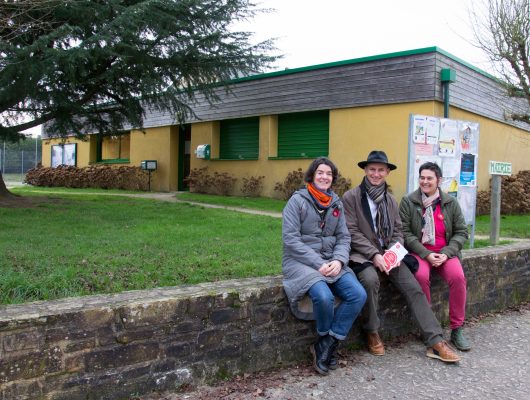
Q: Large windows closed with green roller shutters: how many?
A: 2